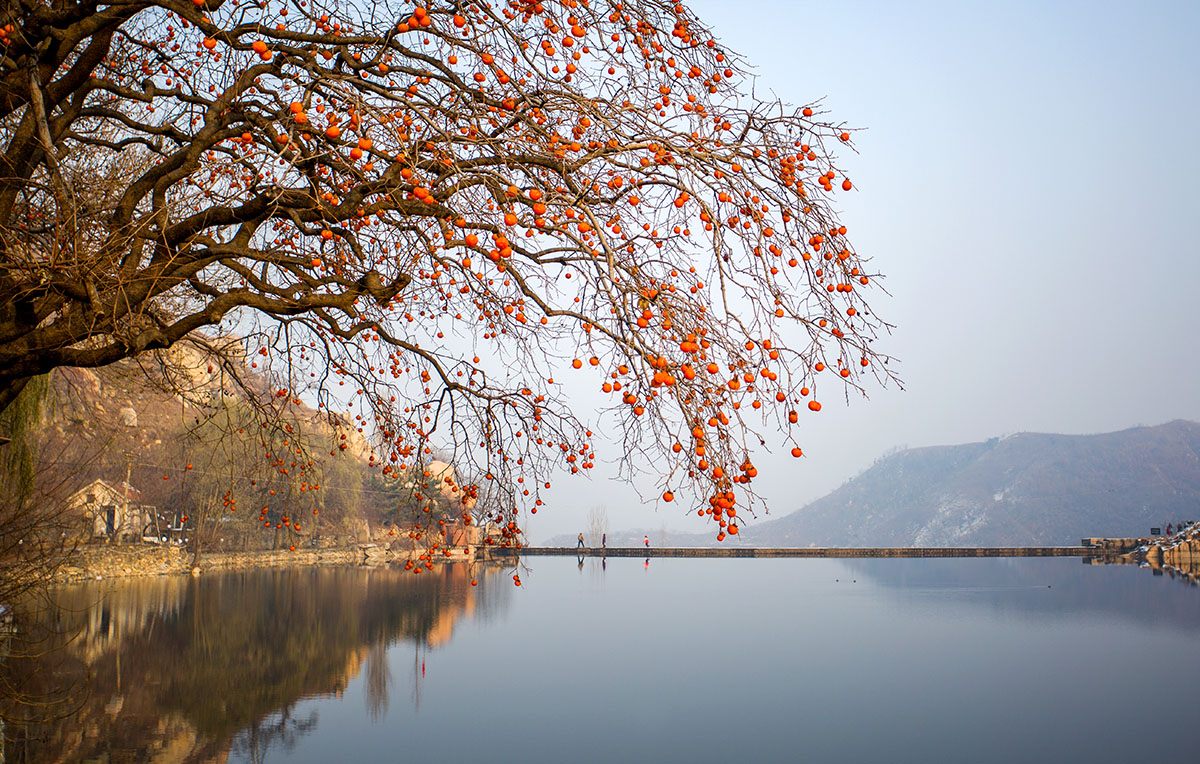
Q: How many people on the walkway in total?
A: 3